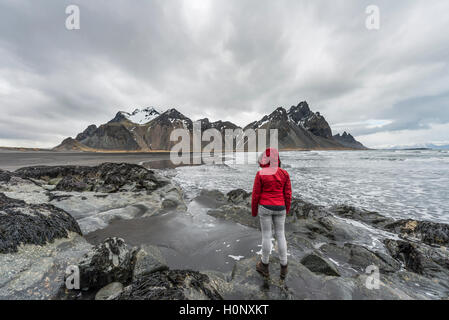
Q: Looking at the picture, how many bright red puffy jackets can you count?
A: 1